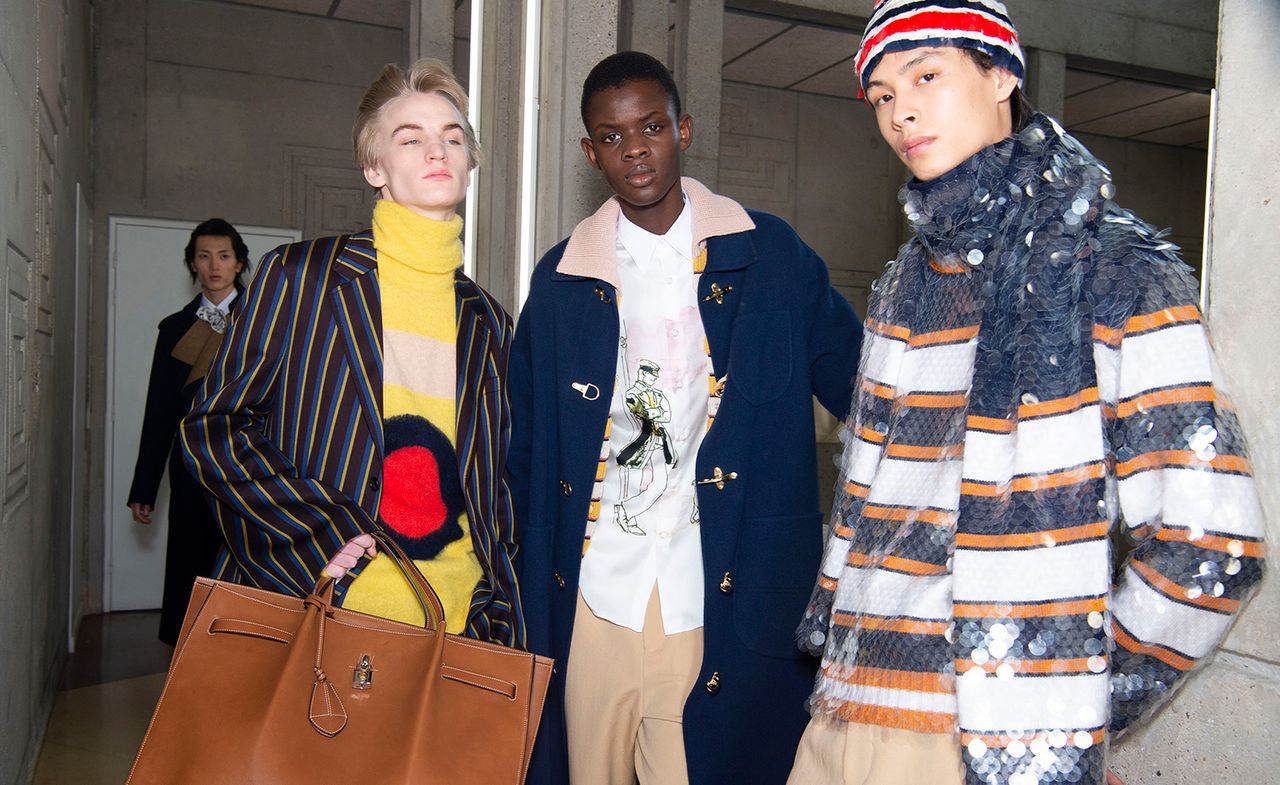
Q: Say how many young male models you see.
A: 4